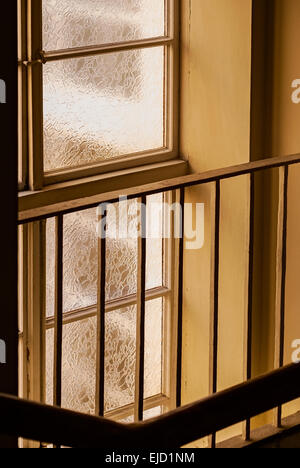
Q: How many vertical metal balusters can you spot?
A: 7